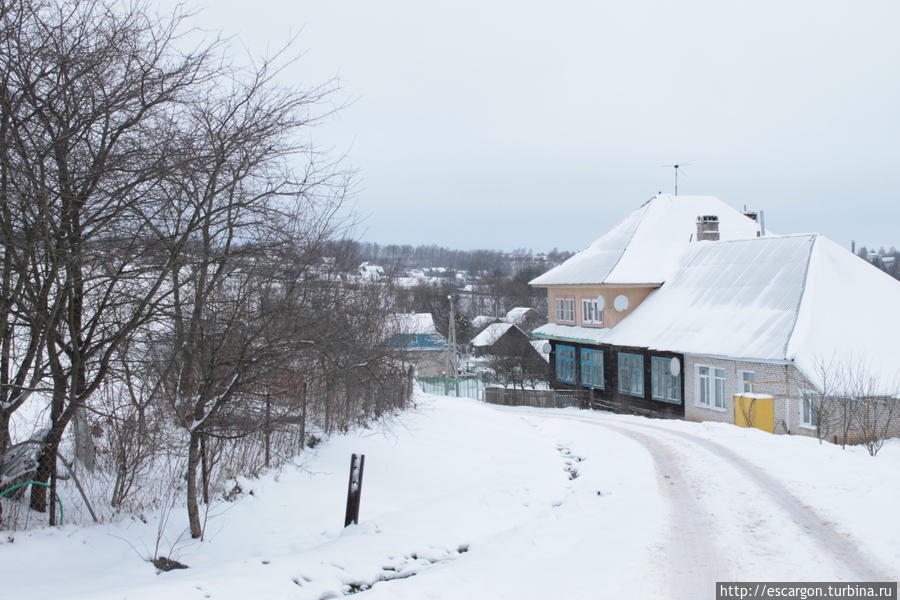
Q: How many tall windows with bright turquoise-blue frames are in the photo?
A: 4